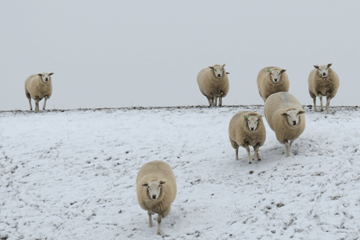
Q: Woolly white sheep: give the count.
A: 7